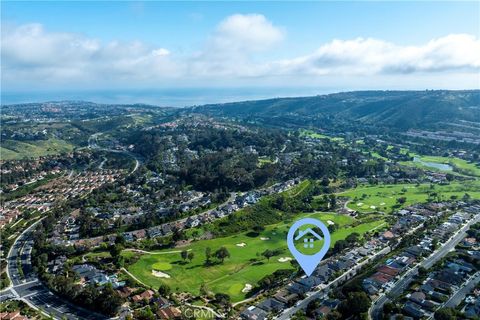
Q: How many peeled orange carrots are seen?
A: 0